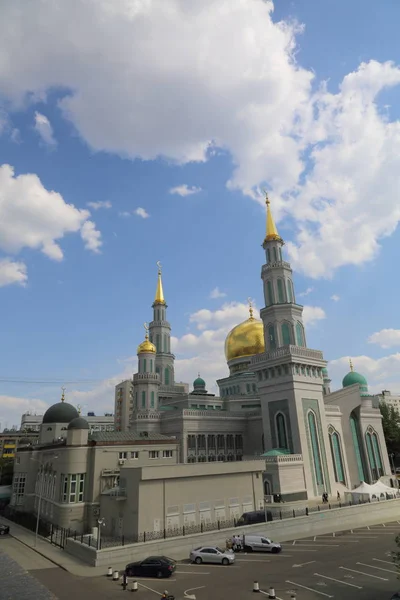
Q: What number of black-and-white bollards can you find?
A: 7